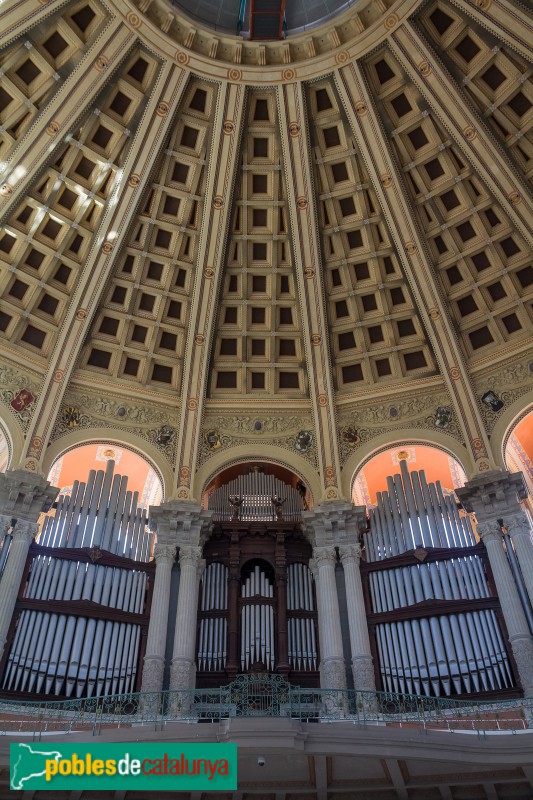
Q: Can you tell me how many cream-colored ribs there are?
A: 8